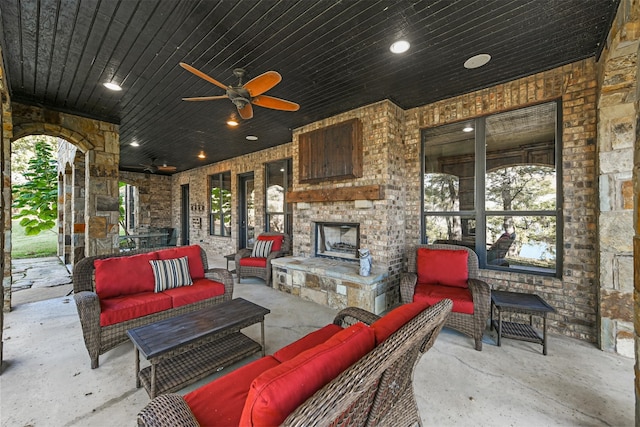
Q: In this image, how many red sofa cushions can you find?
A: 12